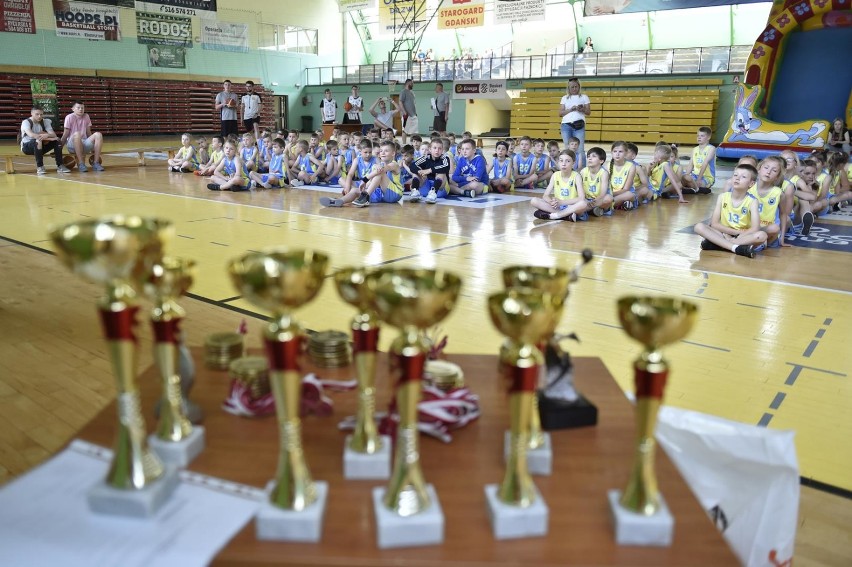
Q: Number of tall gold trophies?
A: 8